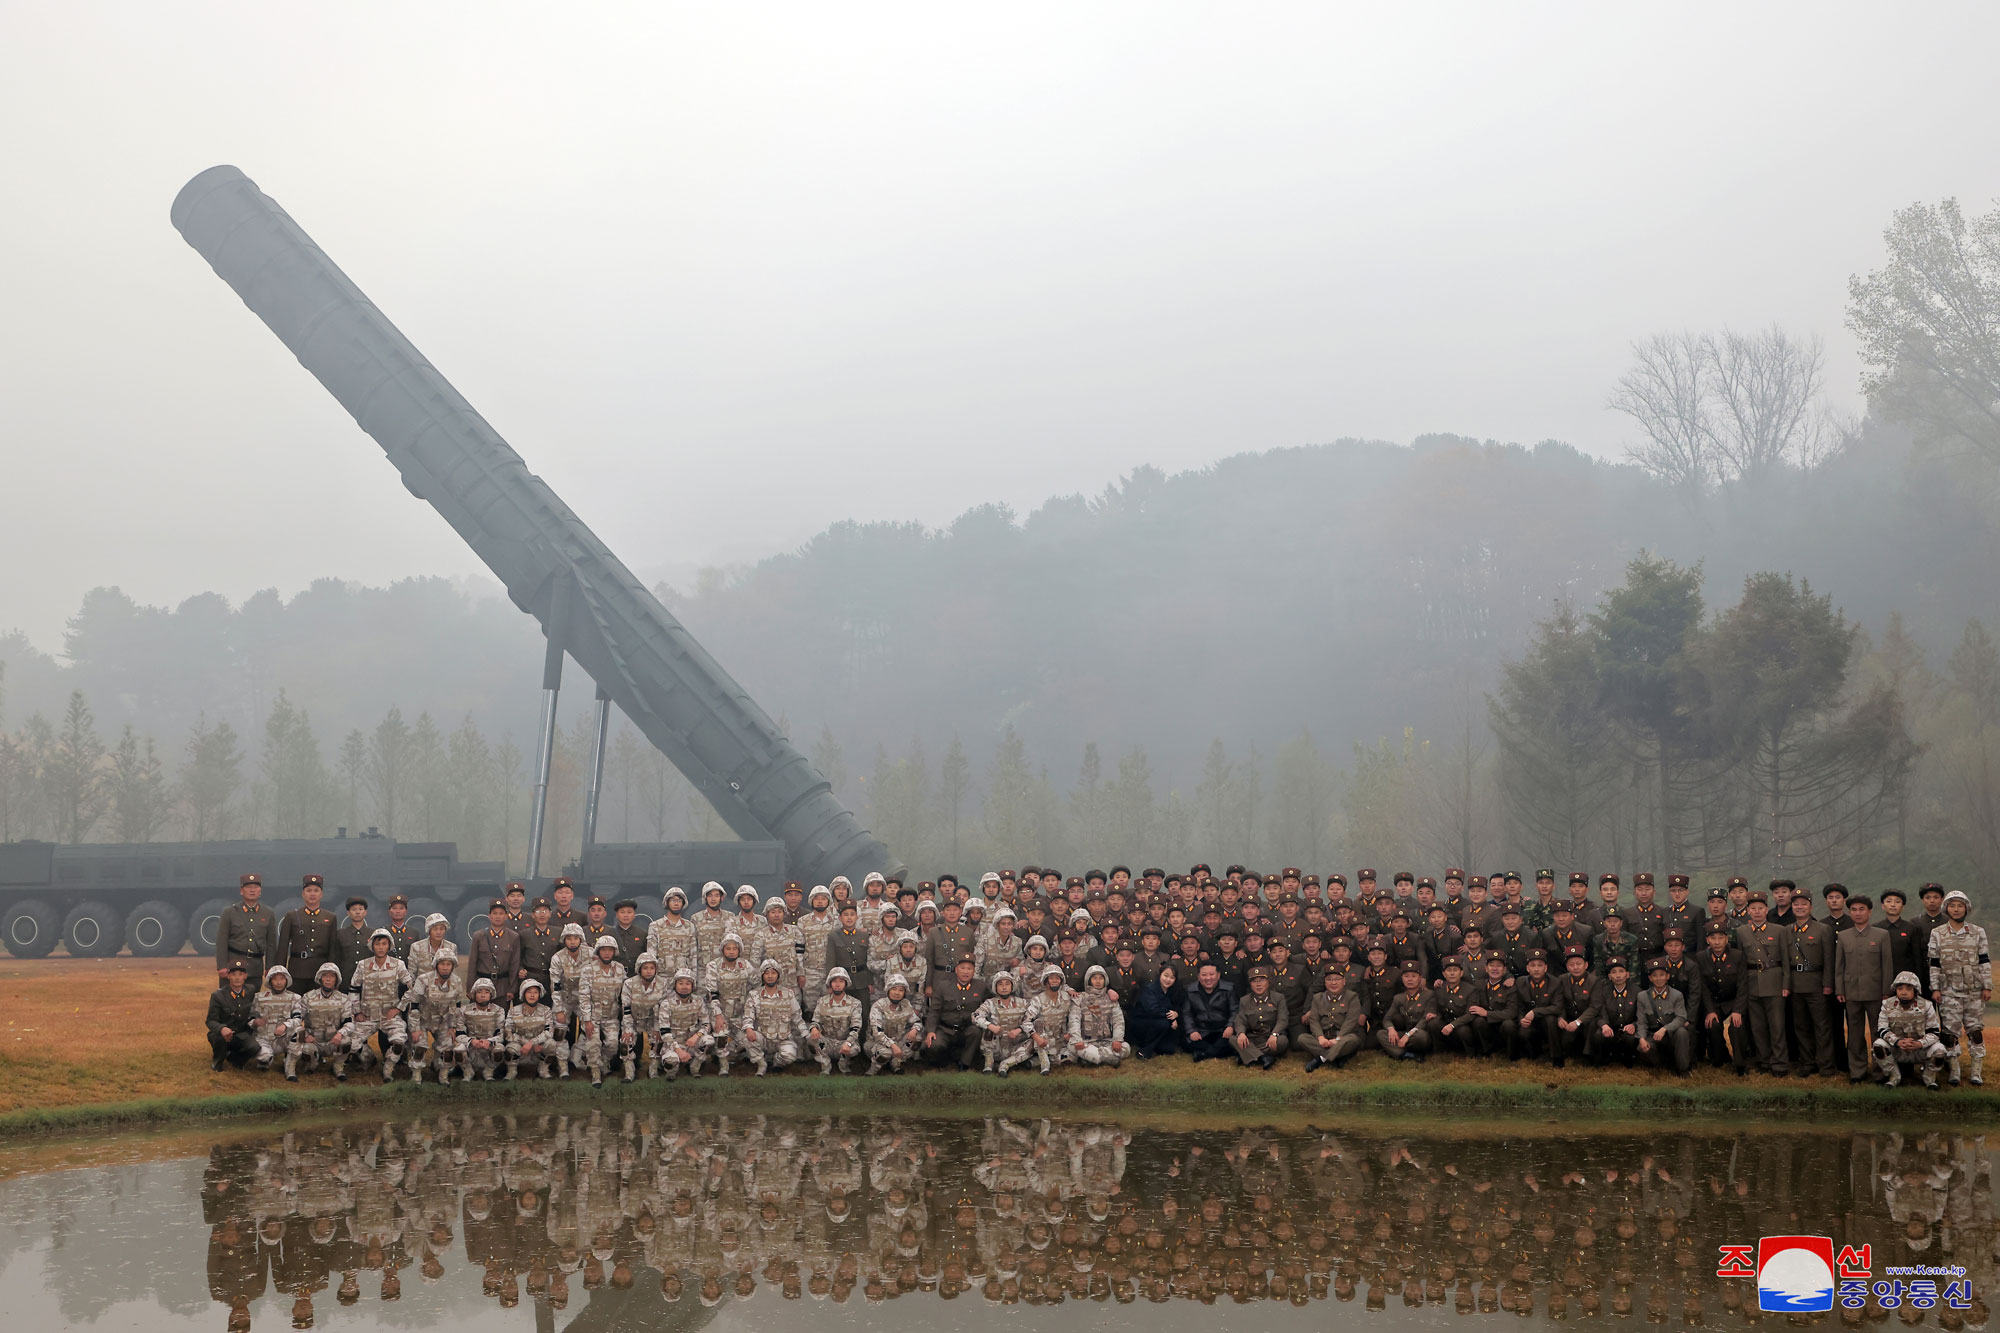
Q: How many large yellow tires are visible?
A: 0